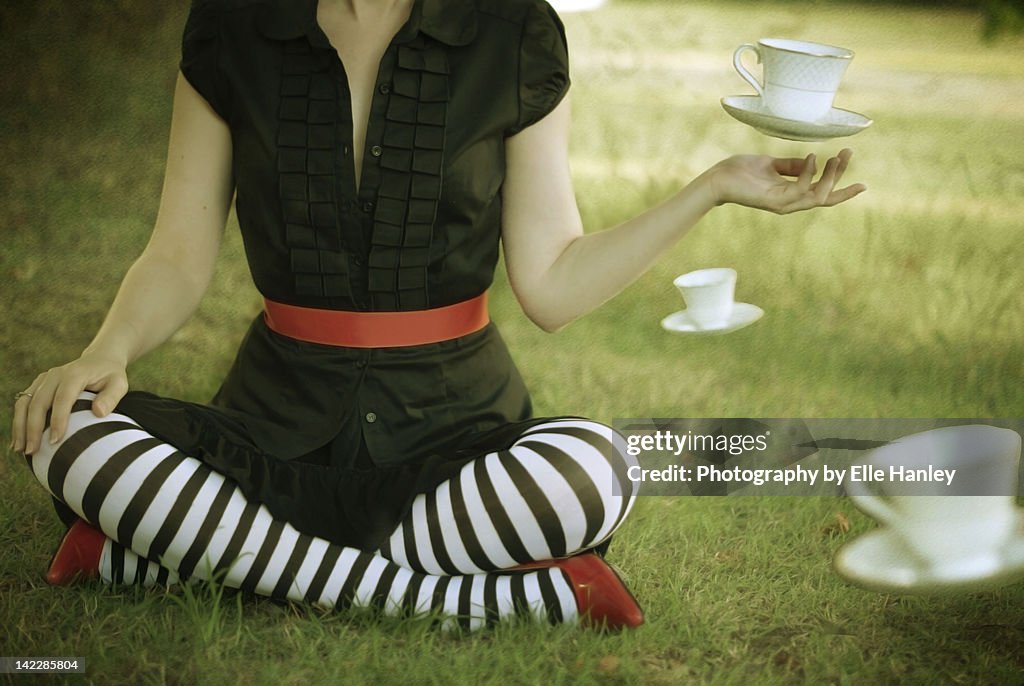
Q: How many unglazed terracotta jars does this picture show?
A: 0